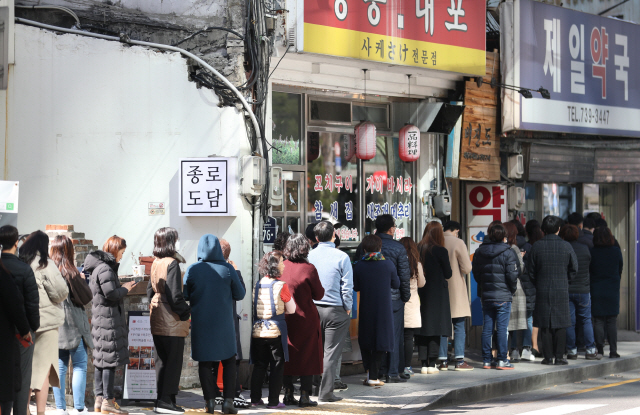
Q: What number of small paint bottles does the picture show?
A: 0